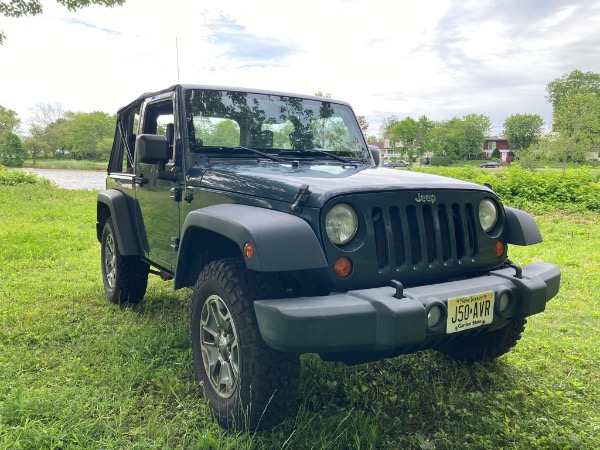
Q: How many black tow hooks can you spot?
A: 2